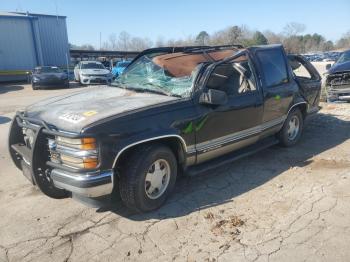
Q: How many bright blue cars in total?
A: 1